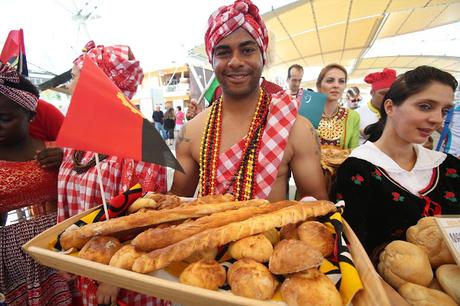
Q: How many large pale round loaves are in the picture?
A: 4